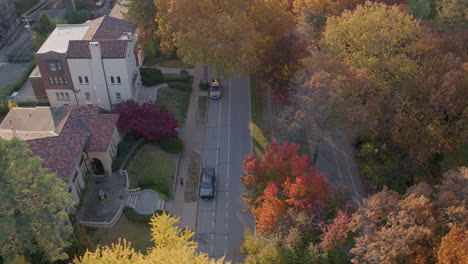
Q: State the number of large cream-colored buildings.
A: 2